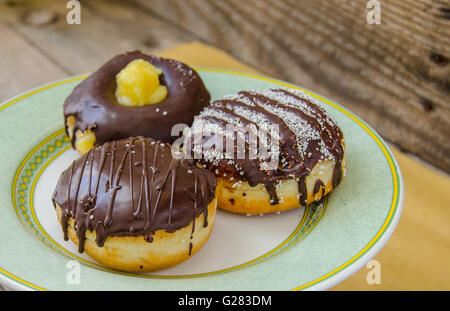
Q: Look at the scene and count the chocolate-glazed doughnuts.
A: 3